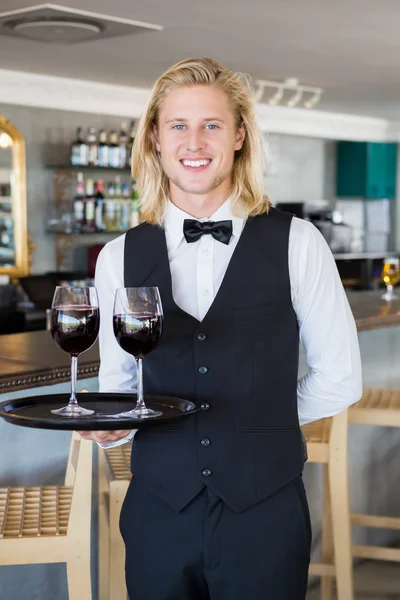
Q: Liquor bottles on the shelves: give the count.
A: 13